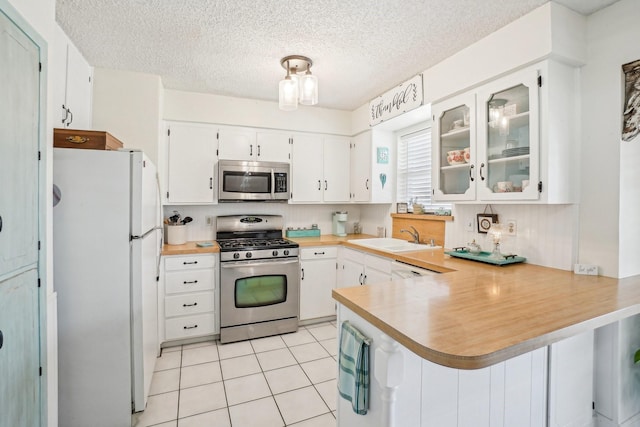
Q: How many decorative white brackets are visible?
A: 1